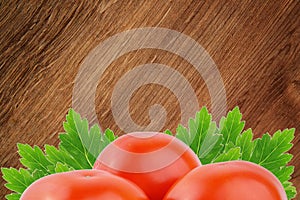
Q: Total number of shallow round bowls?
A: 0